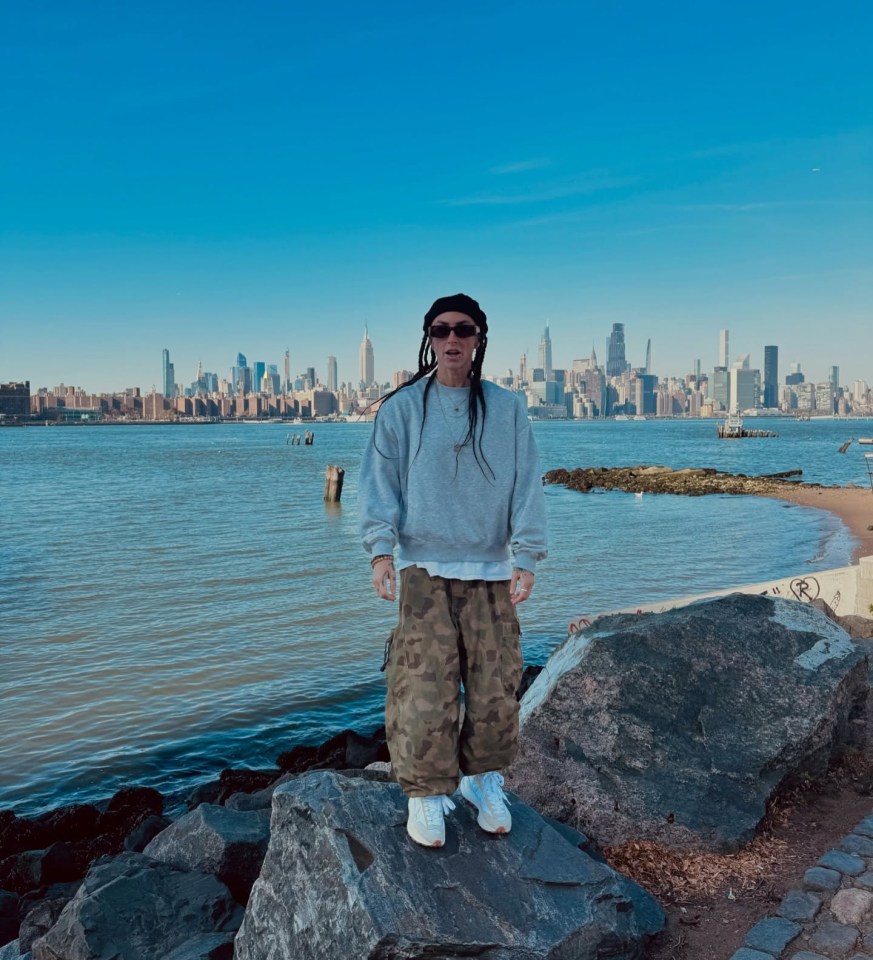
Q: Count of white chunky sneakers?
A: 2